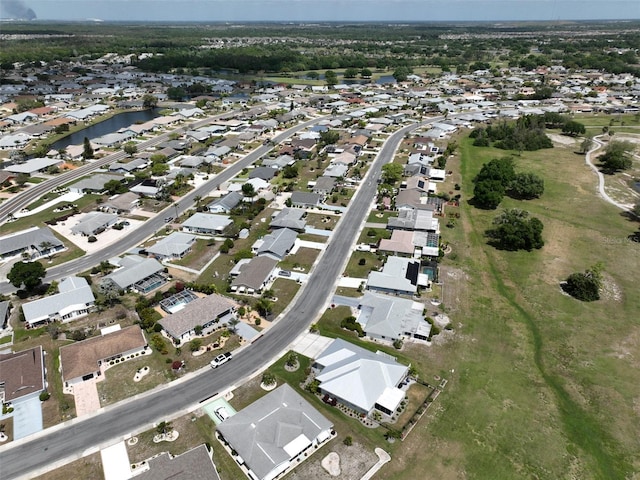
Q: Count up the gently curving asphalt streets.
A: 3